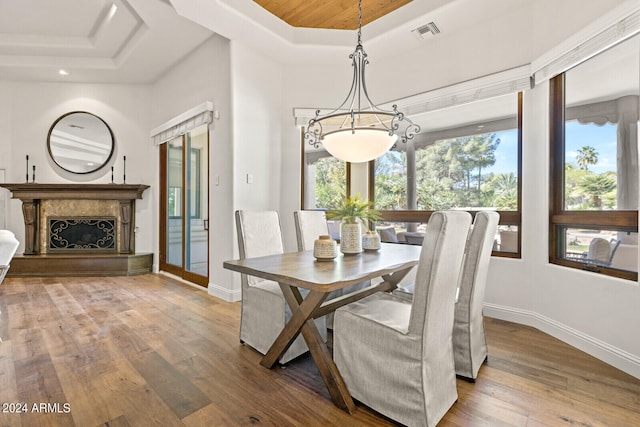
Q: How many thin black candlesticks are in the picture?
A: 4